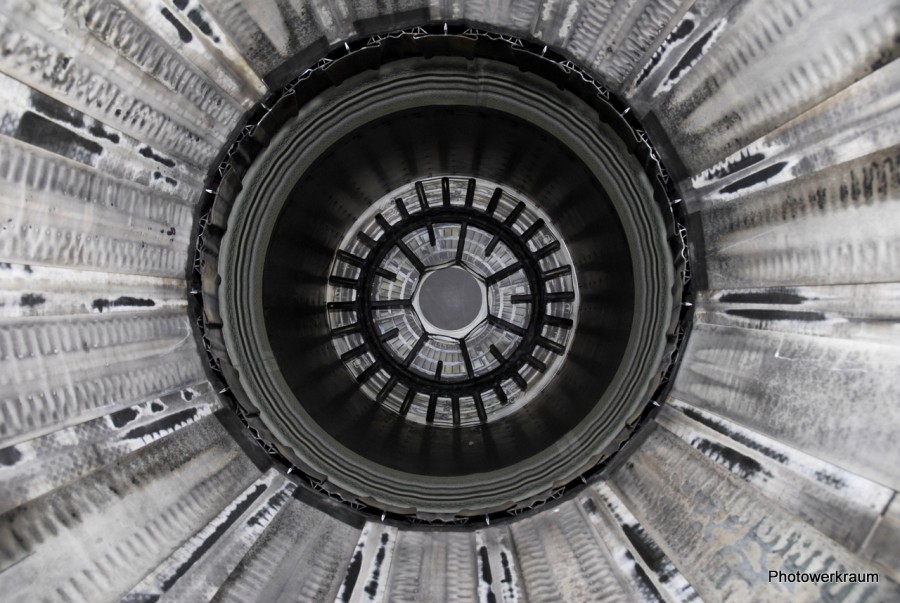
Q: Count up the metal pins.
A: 15